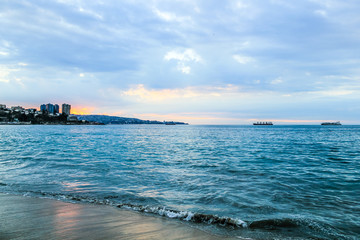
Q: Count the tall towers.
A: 4